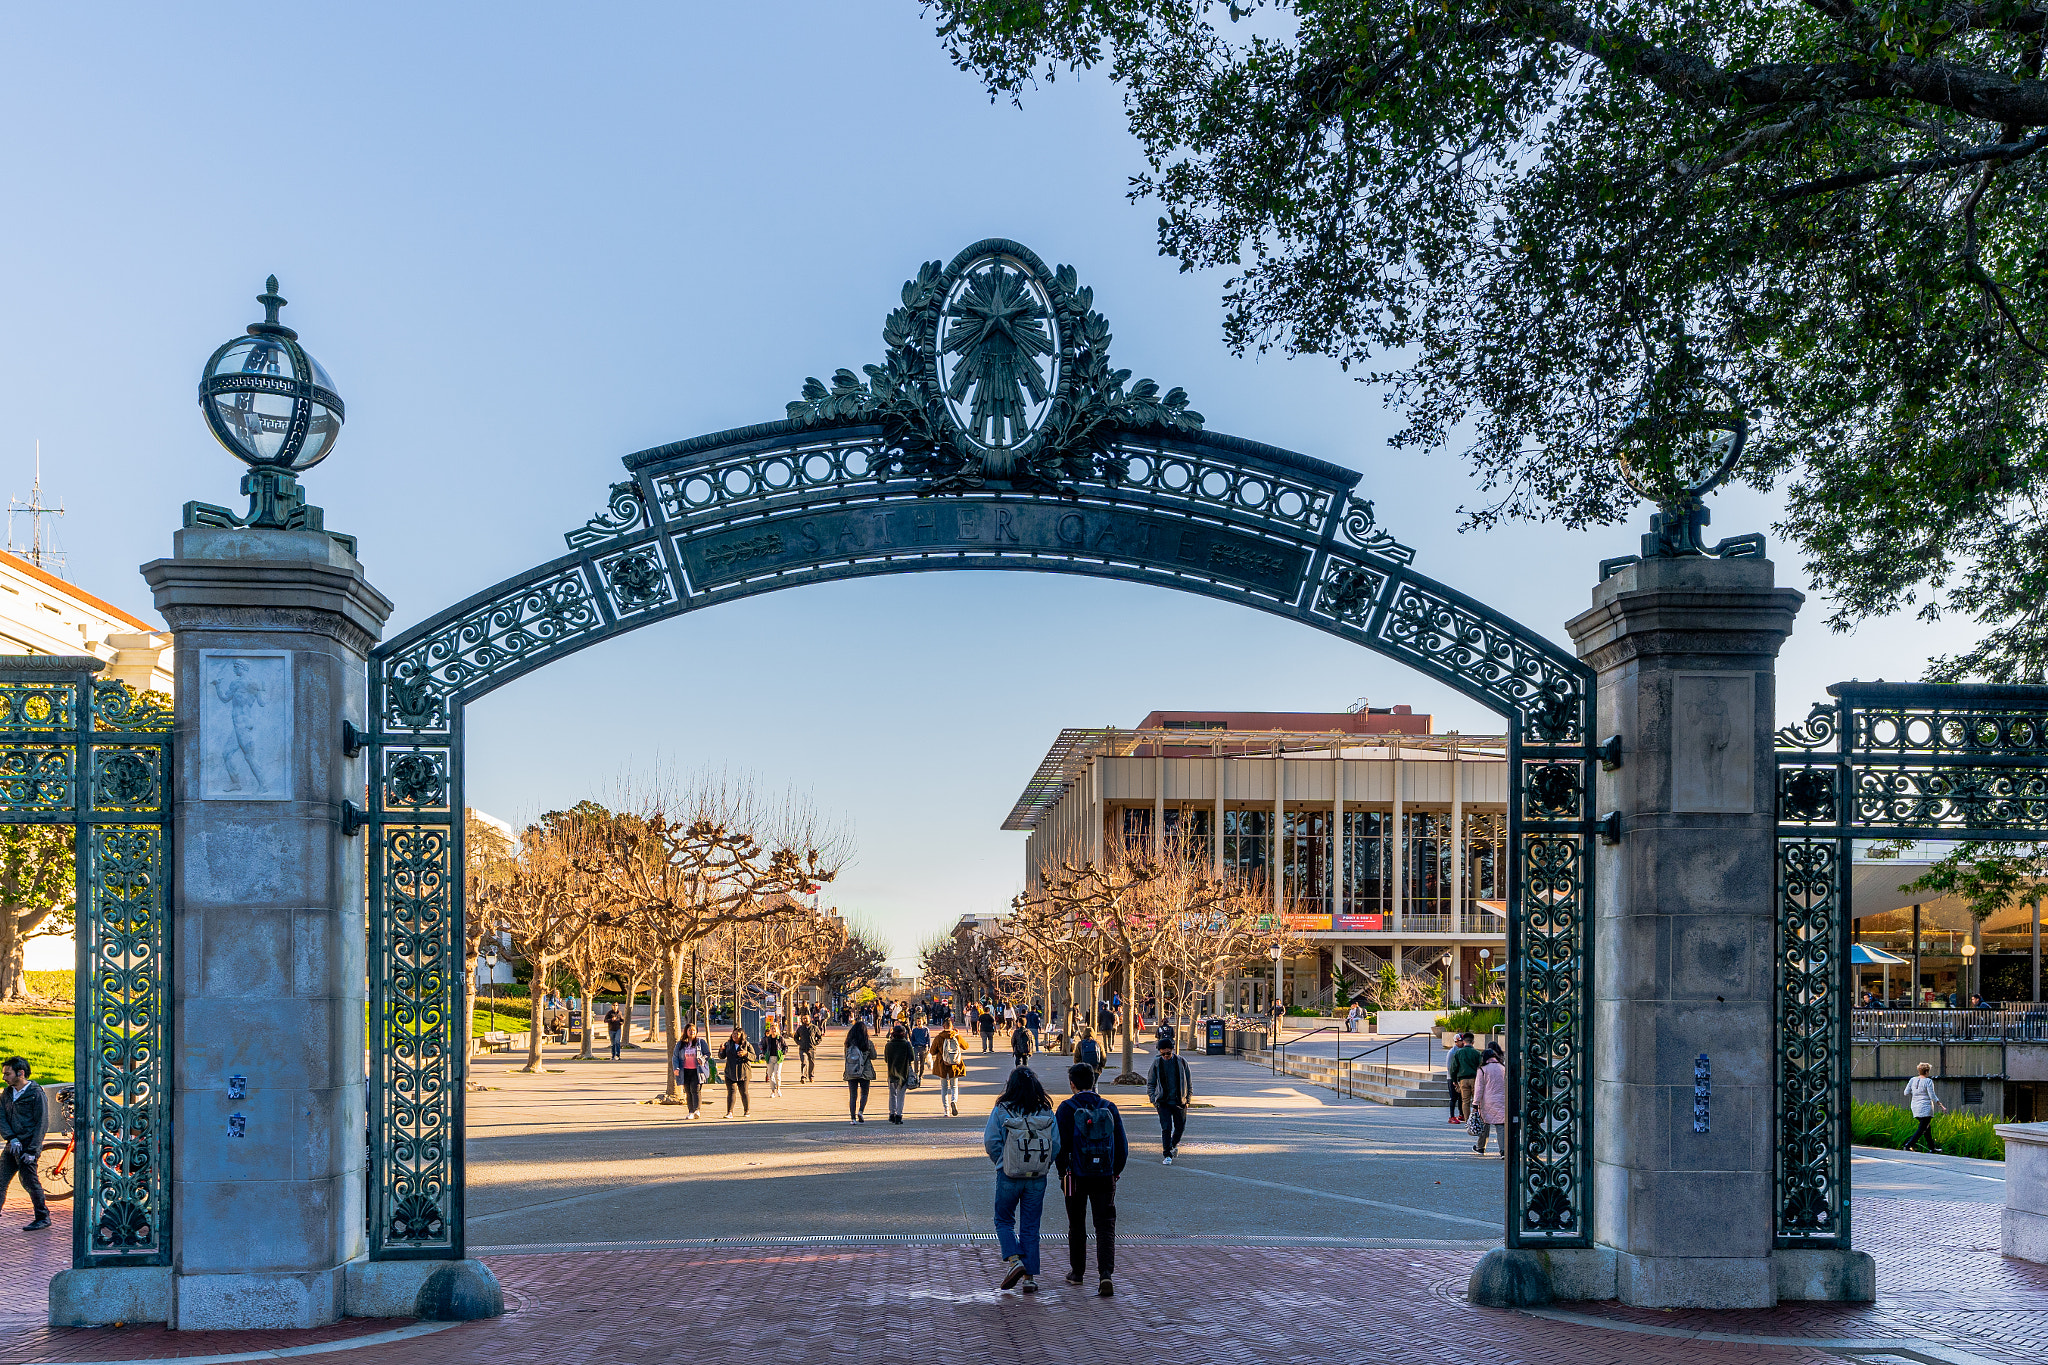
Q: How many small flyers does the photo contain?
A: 6